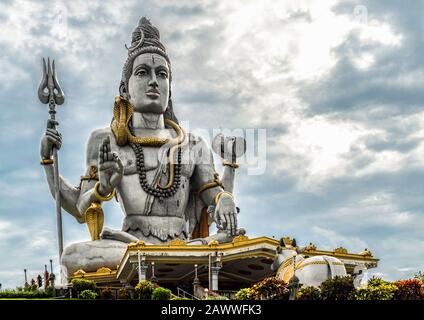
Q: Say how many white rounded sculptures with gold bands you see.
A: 1